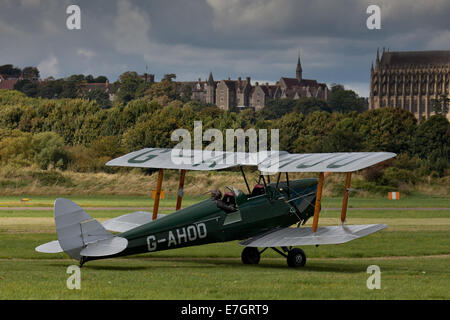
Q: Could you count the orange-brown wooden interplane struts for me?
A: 4